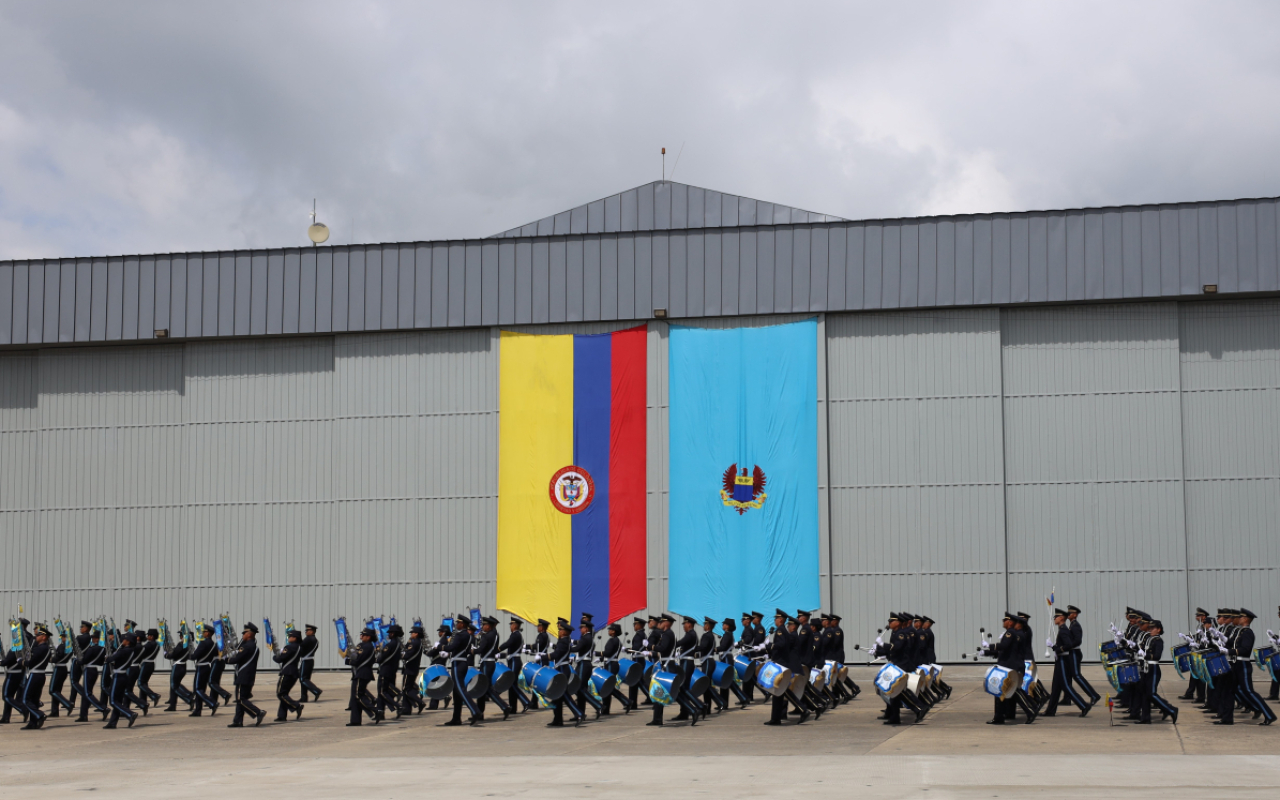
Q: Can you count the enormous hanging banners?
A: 2